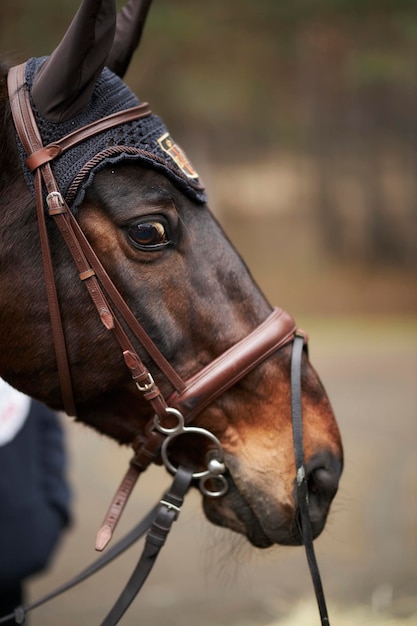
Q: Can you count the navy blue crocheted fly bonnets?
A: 1